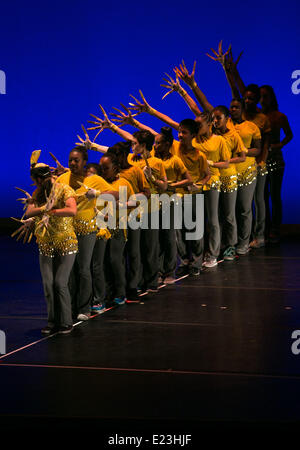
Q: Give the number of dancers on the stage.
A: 13